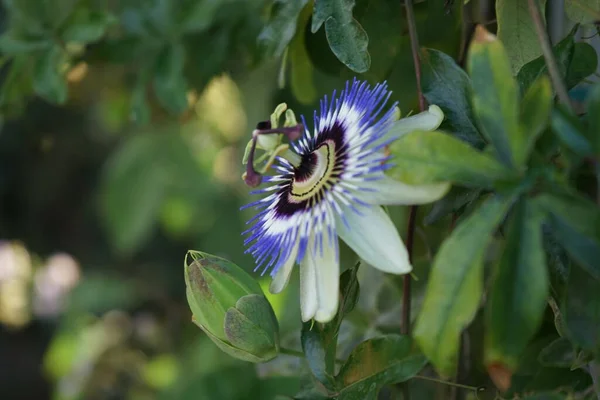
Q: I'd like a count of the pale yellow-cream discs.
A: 1